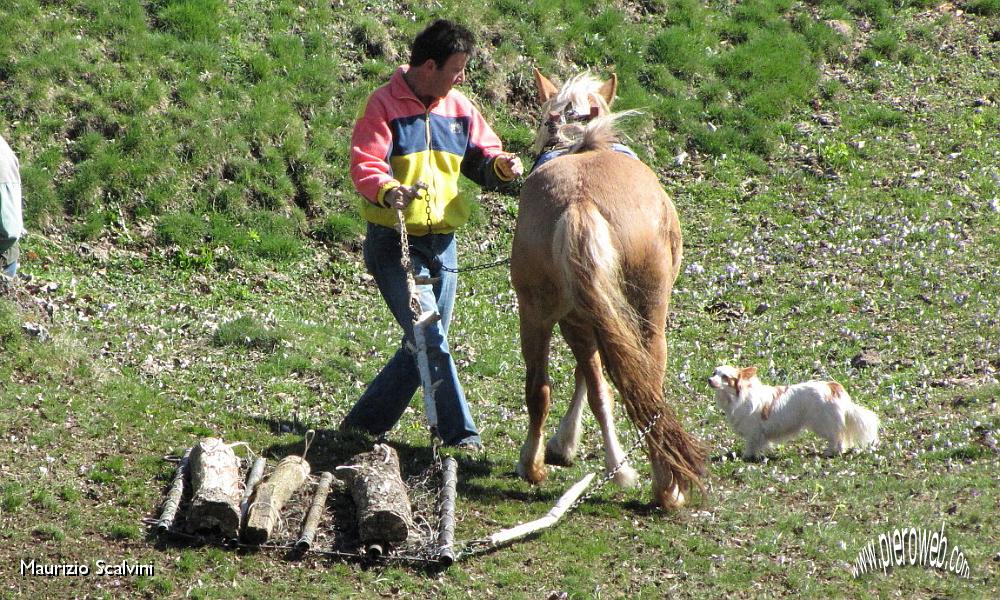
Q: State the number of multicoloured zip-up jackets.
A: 1